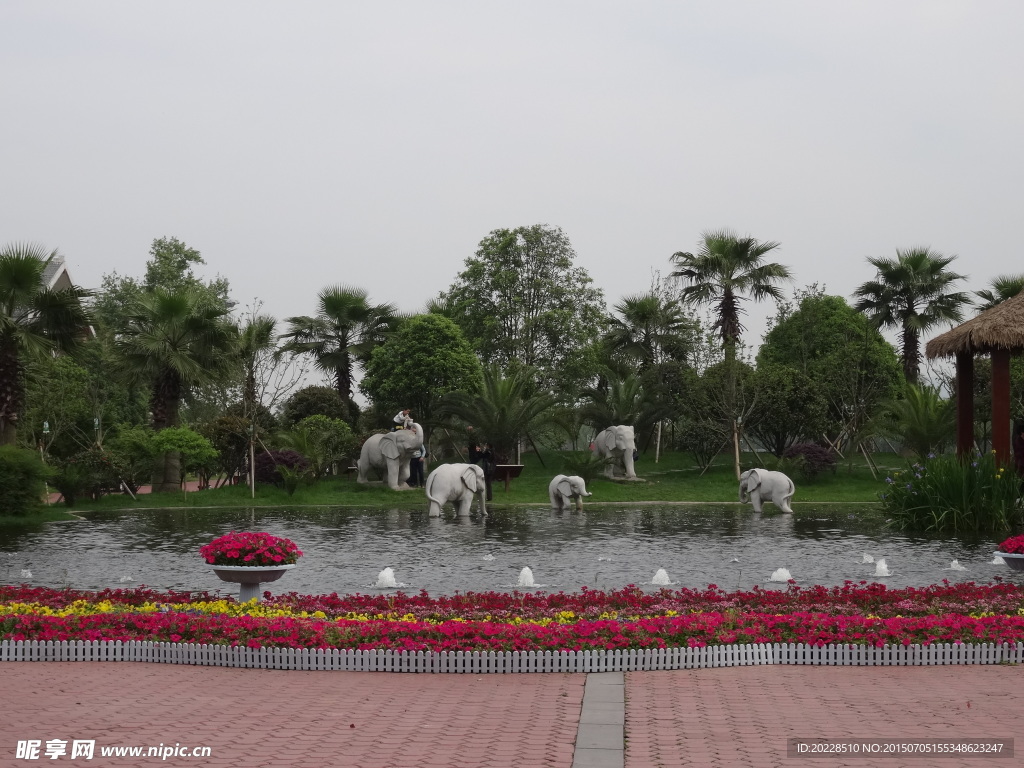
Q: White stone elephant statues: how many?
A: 5